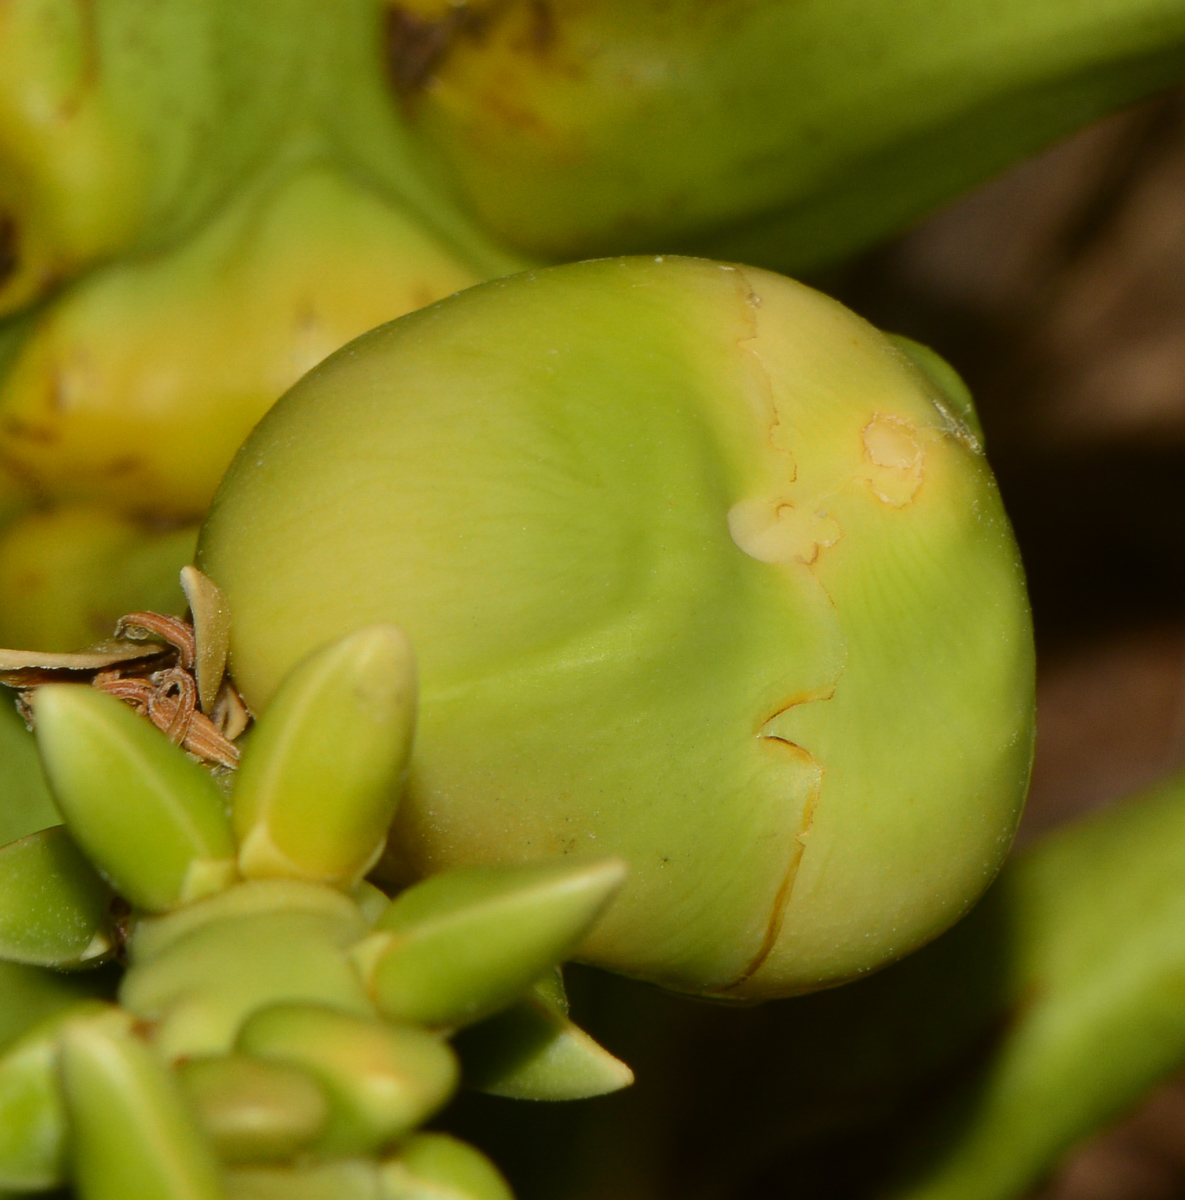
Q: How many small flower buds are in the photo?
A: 10